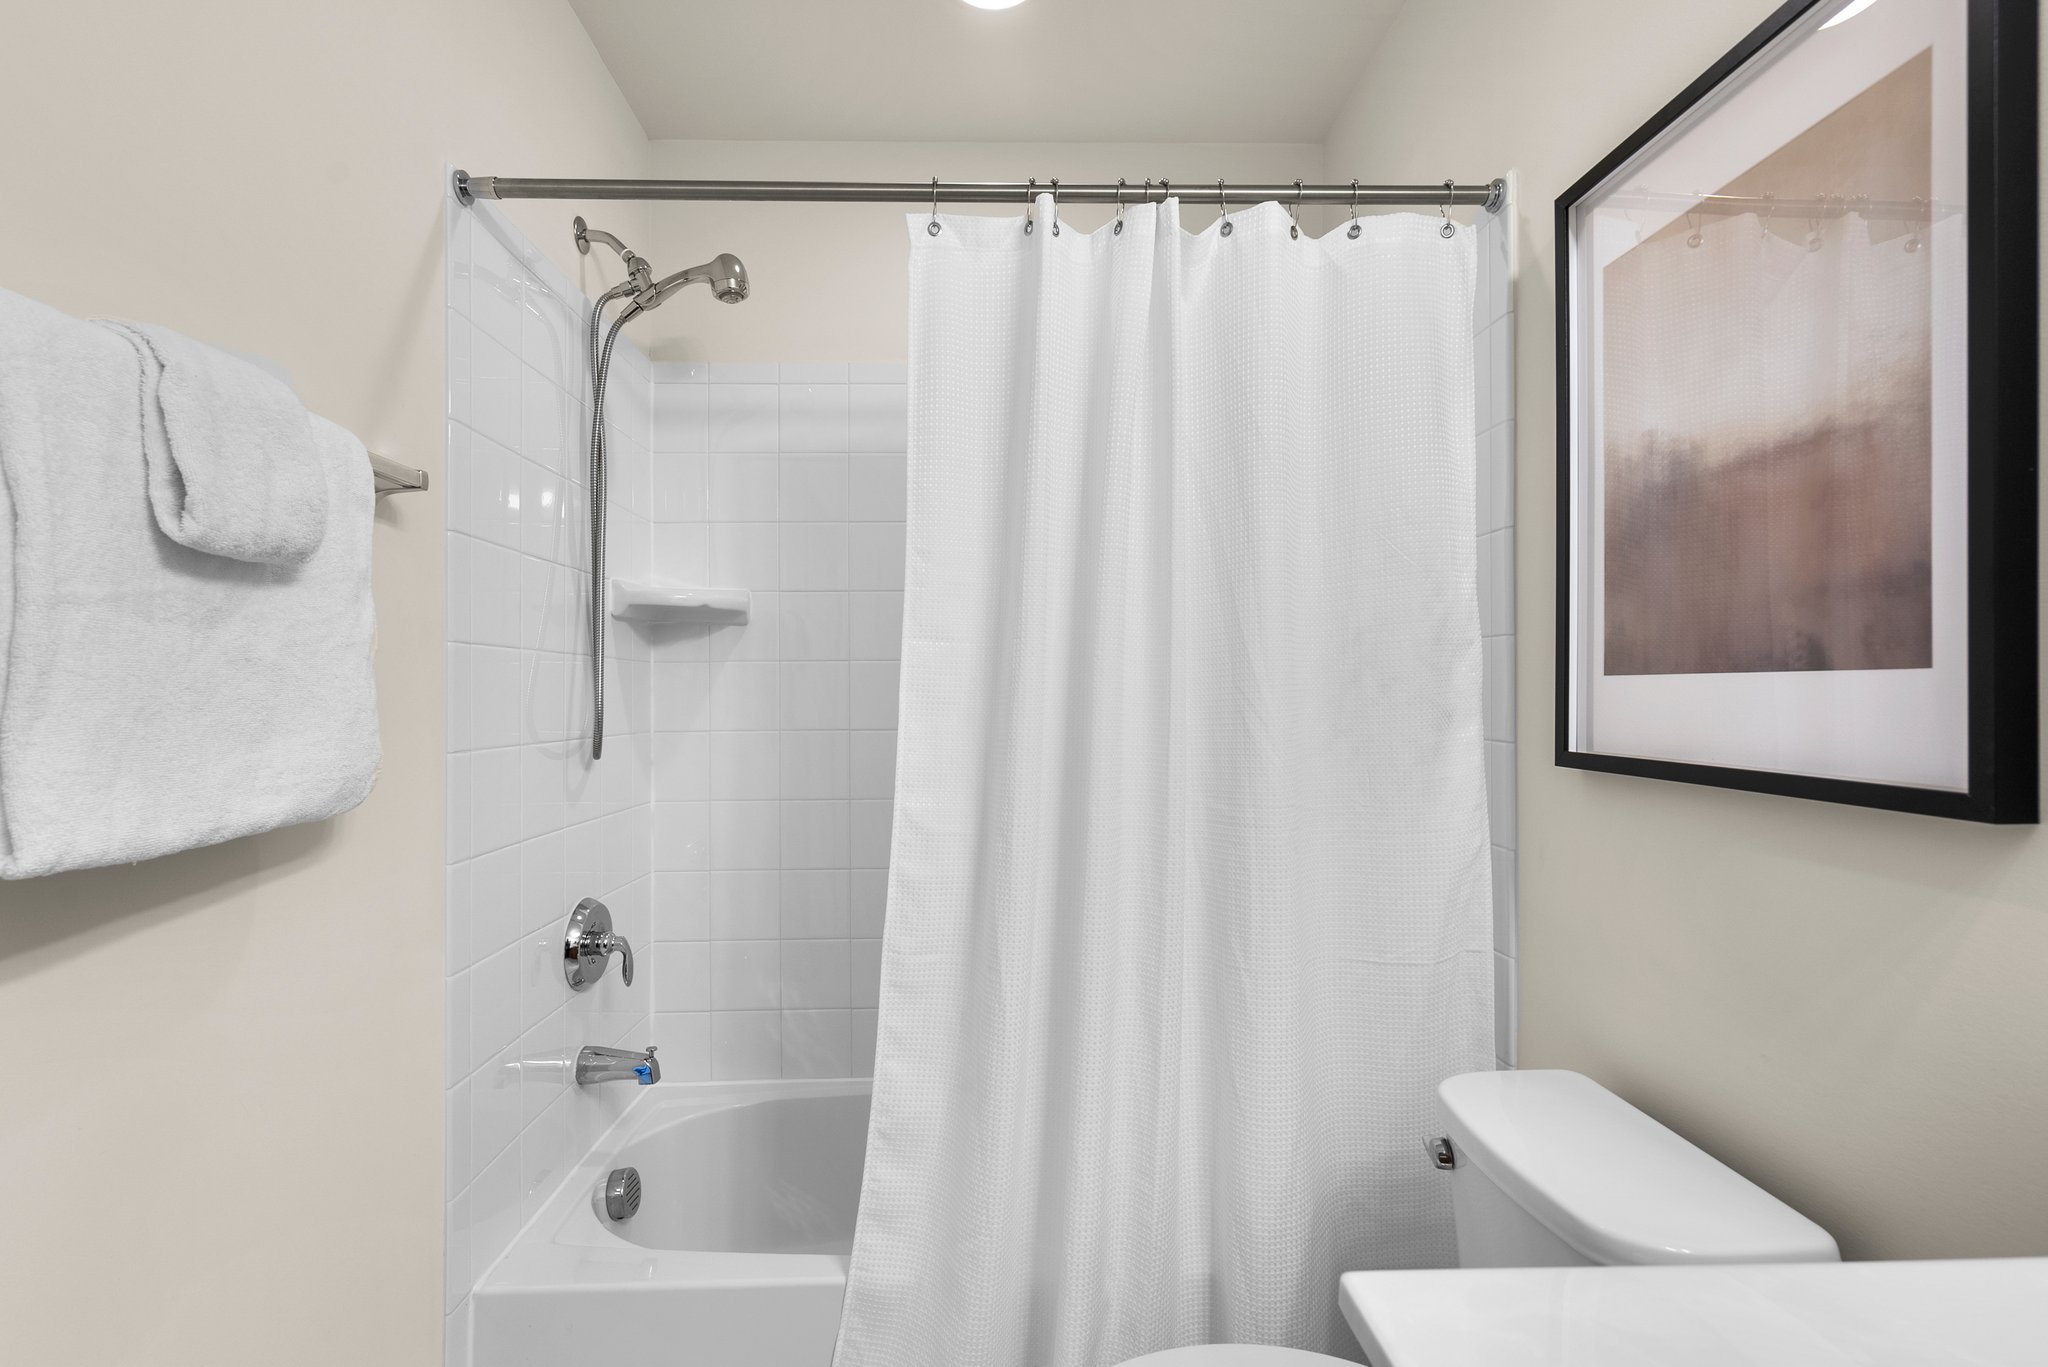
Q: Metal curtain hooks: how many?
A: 10